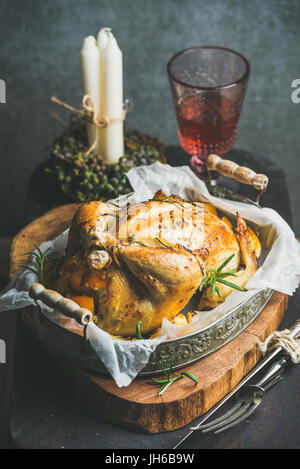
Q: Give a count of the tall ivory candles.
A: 3